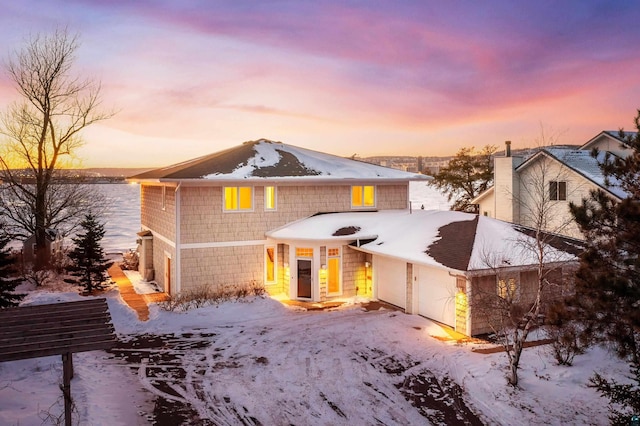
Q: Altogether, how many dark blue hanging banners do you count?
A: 0